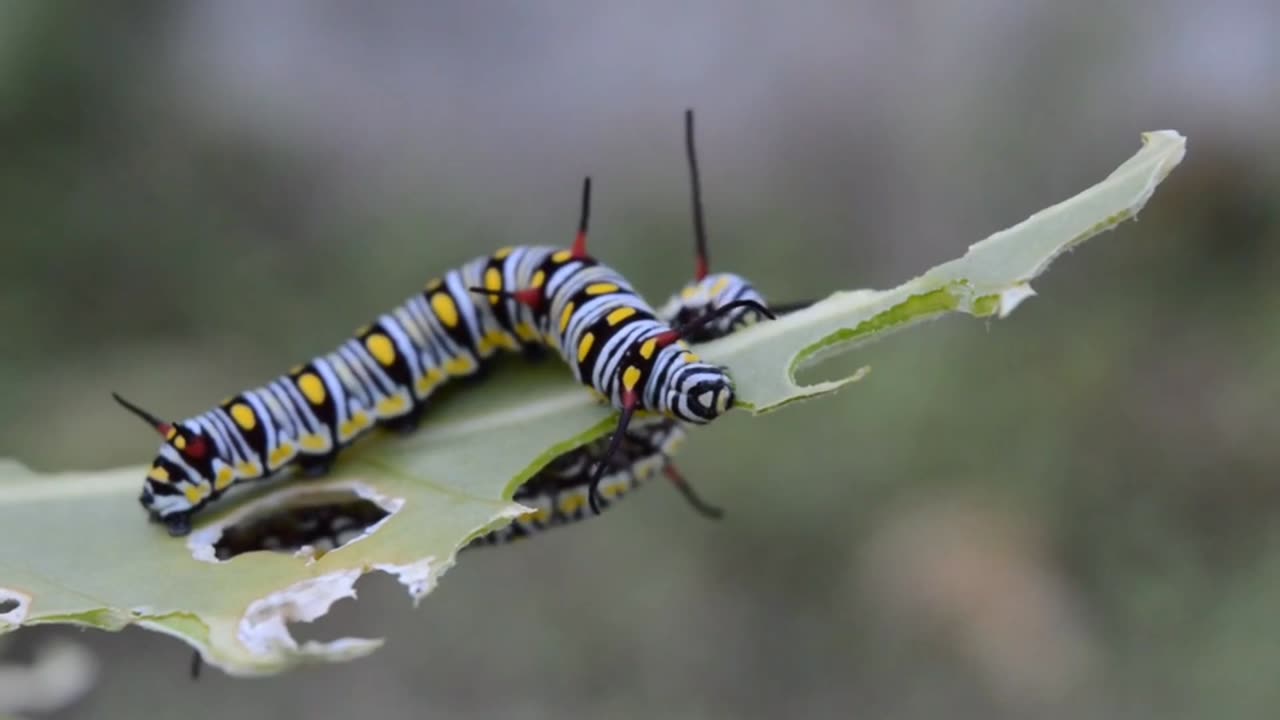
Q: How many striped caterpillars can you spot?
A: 2